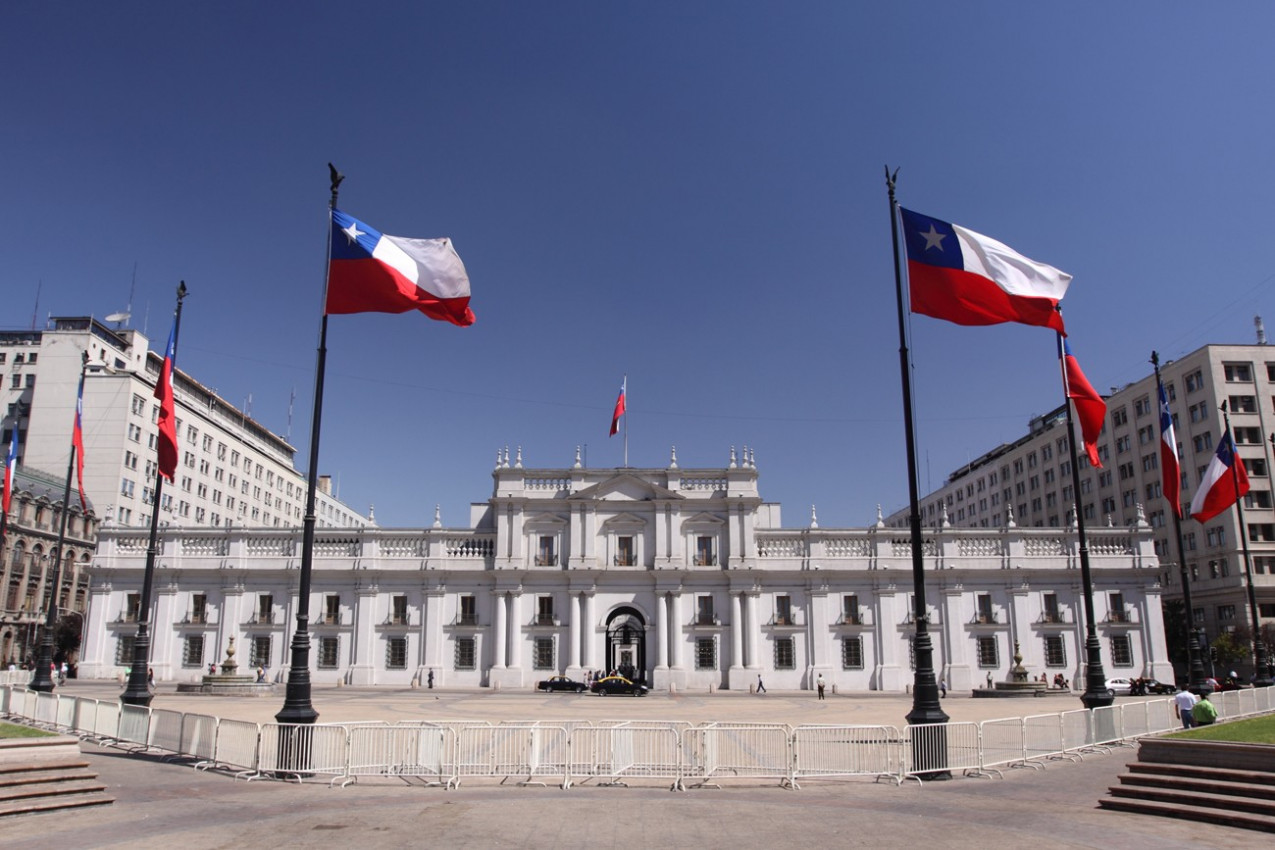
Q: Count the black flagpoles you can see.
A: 8